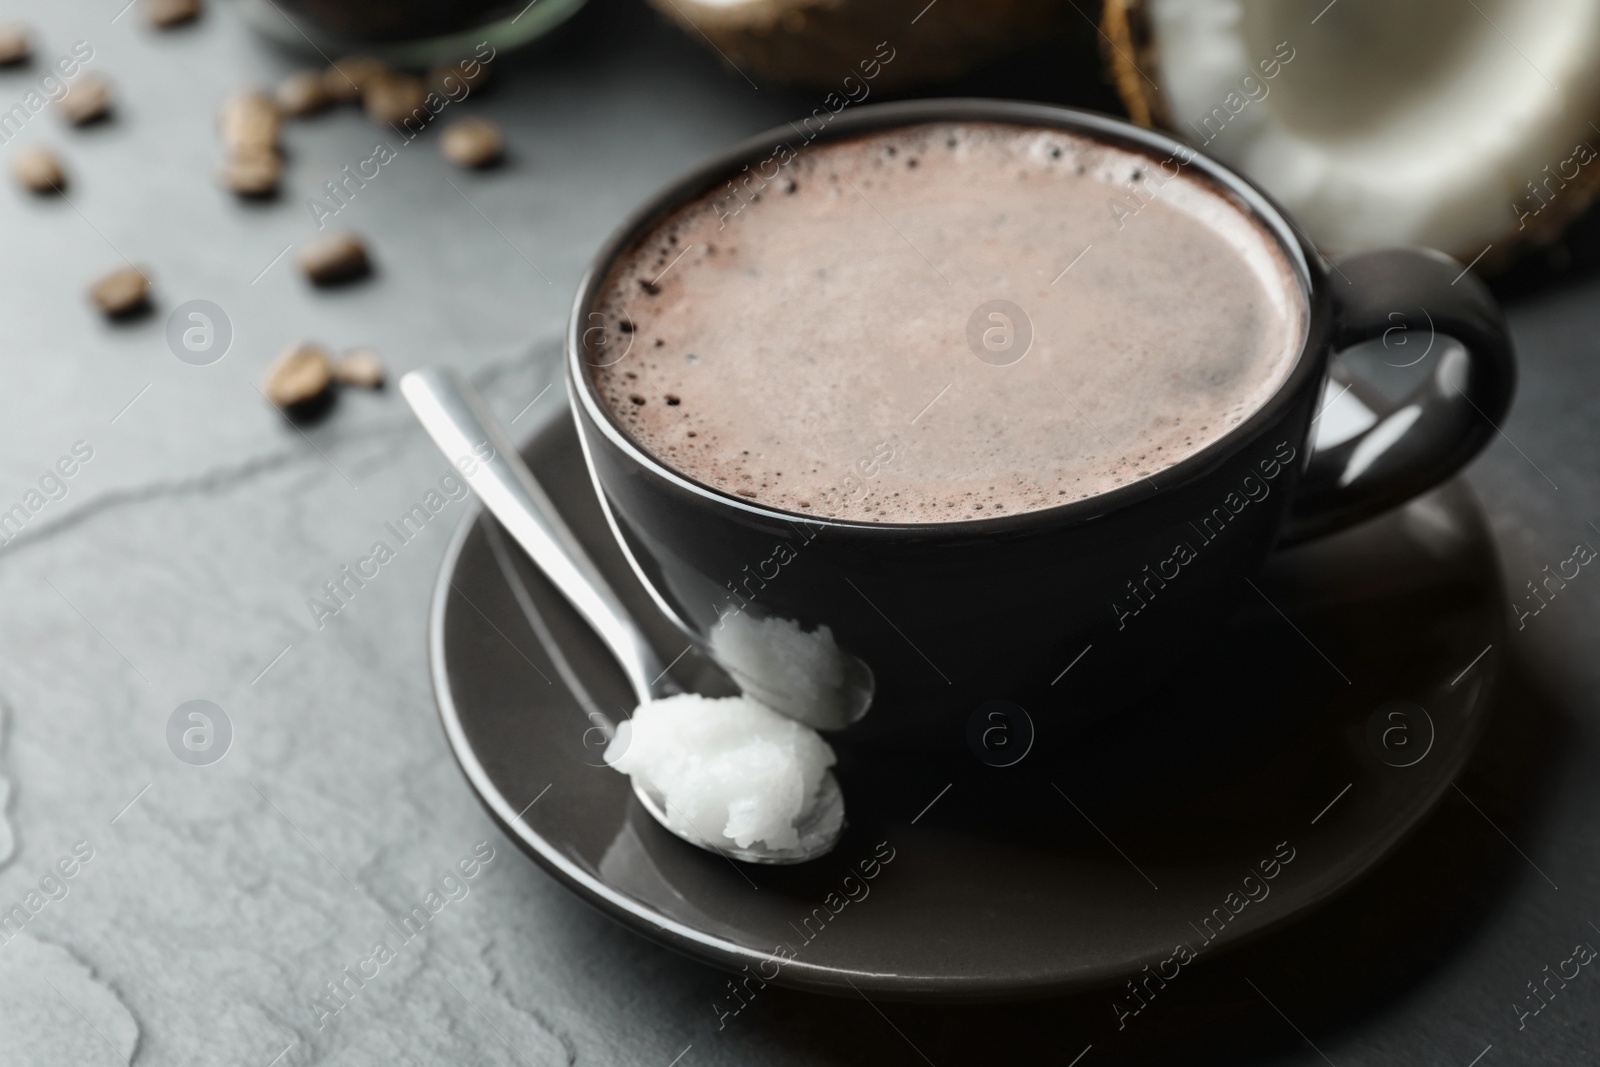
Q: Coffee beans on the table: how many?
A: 15